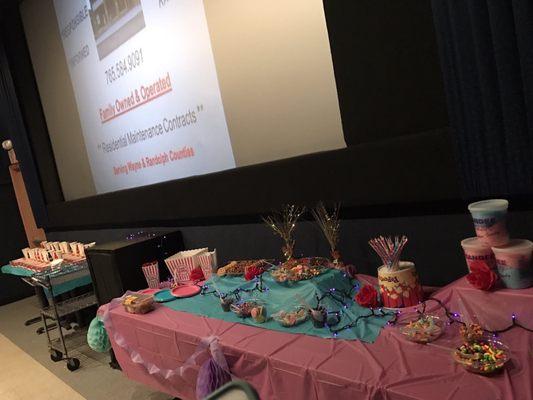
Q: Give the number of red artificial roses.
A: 4